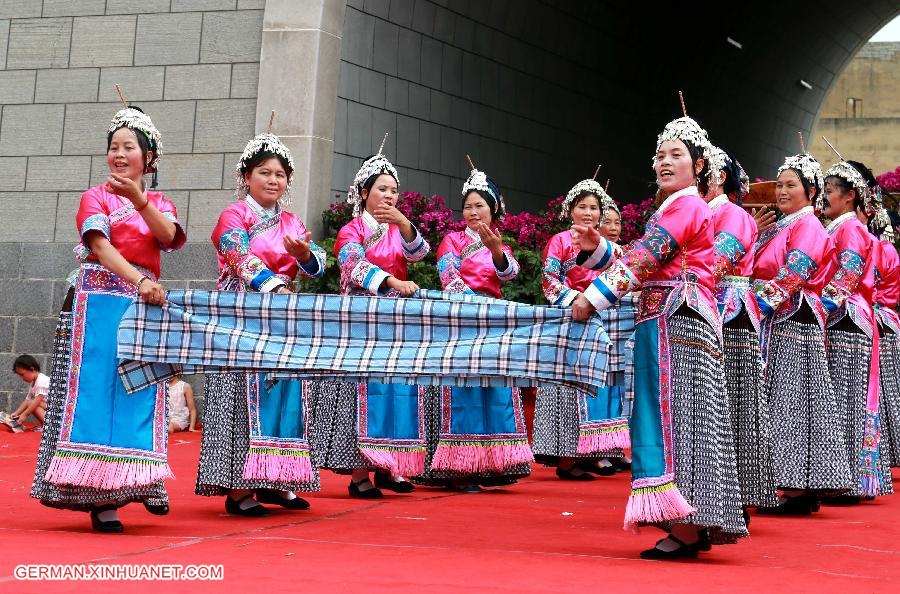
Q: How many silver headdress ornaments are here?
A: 11